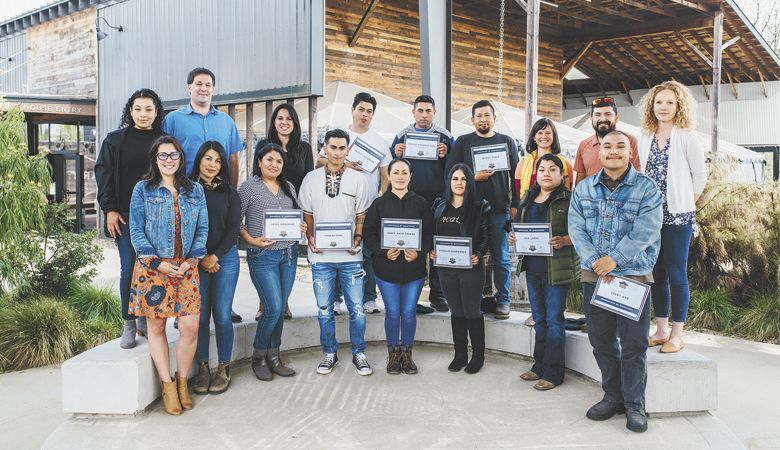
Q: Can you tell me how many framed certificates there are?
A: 9